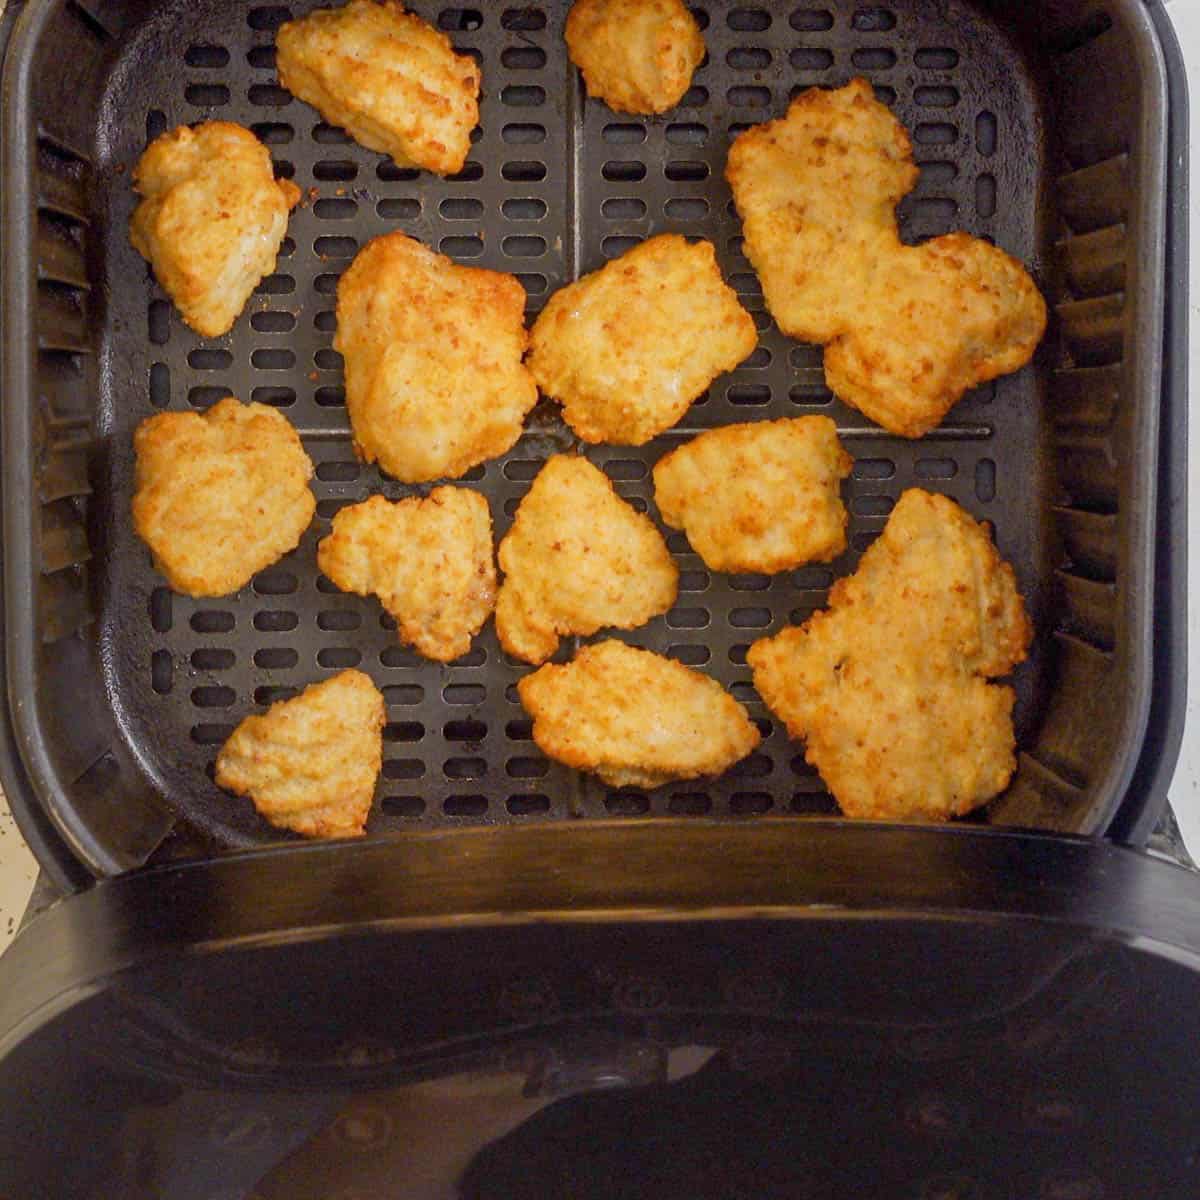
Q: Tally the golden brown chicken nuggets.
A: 13